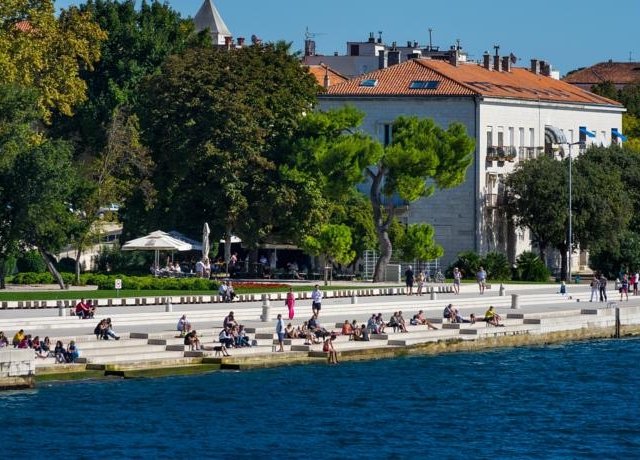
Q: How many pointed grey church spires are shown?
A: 1